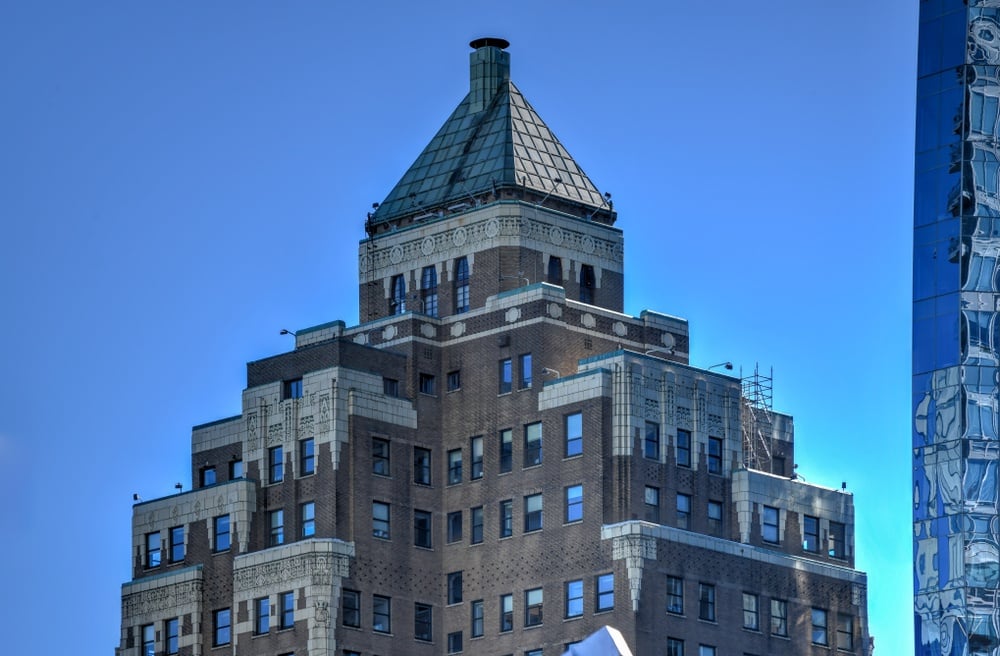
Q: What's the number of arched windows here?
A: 5